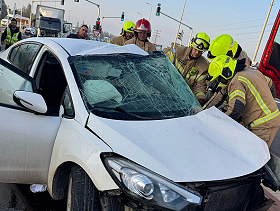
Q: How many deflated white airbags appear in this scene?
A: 1